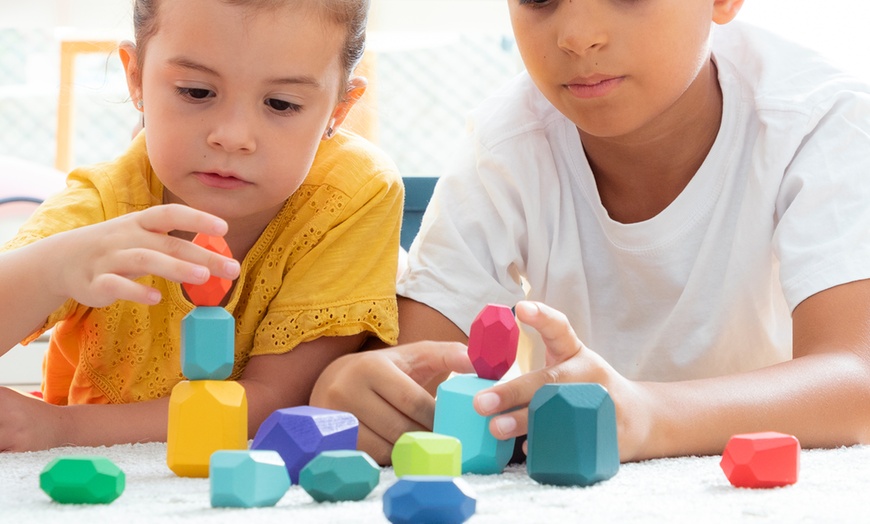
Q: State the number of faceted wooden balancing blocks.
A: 13